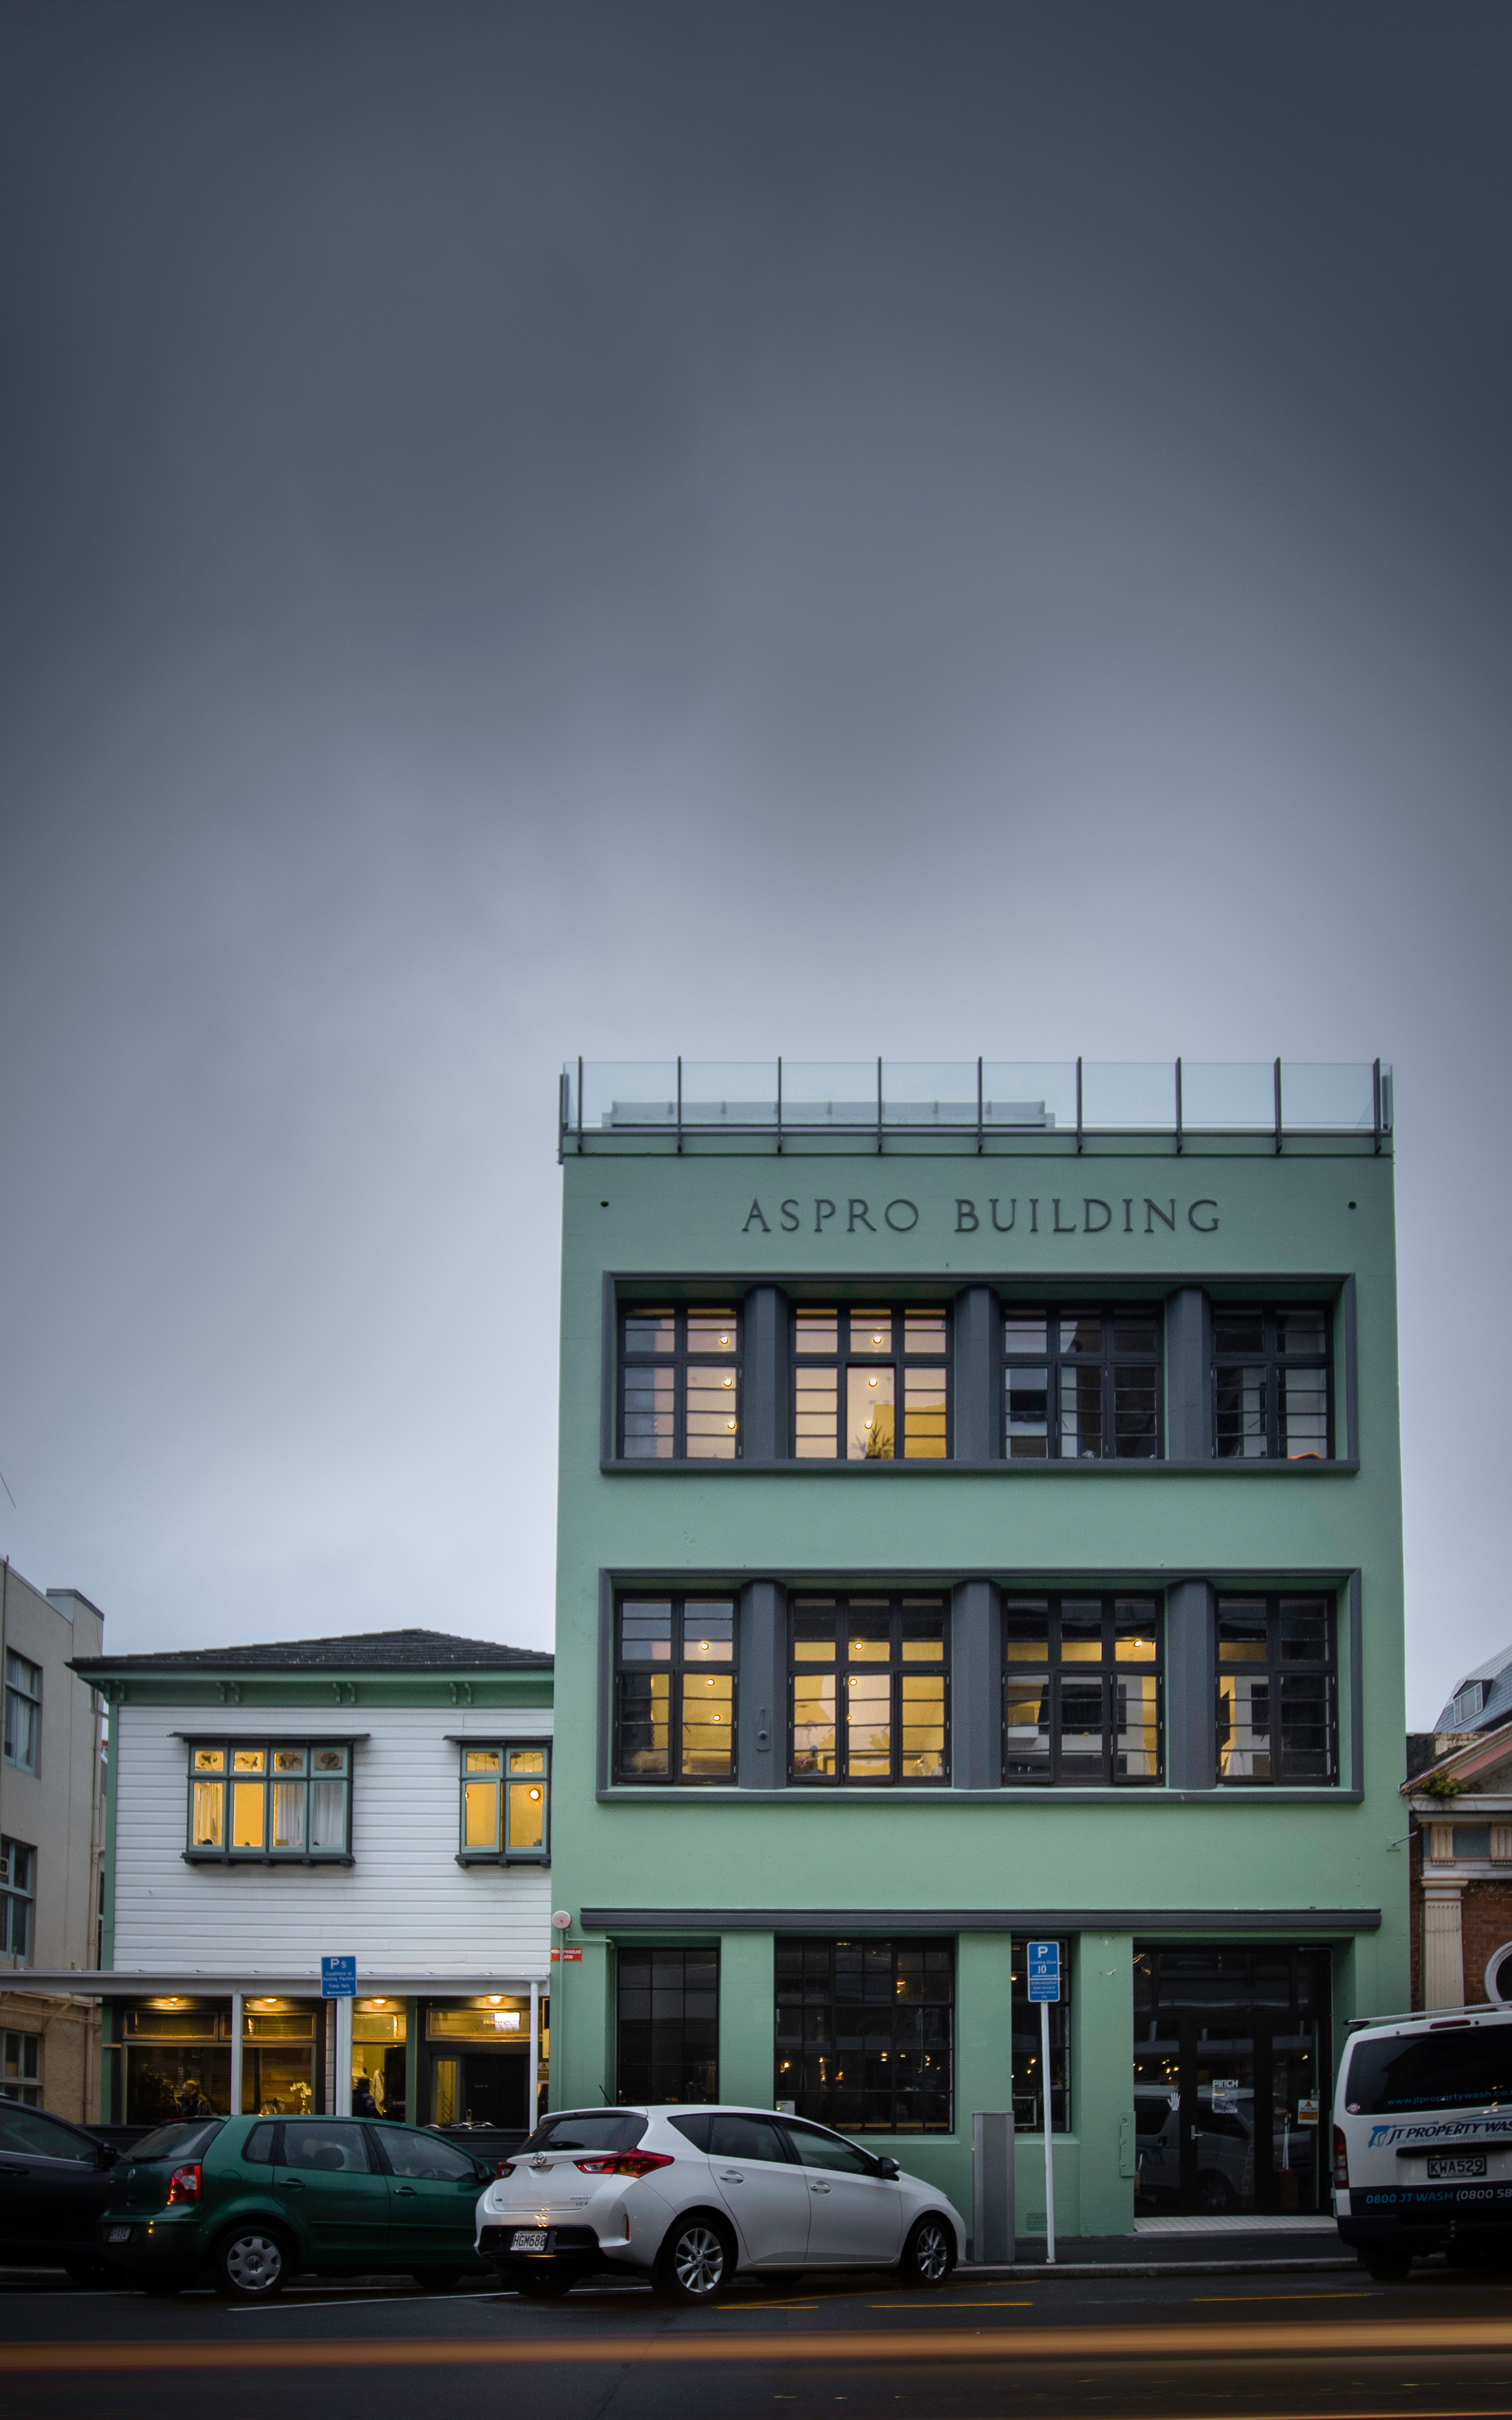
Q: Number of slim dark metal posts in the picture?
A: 9